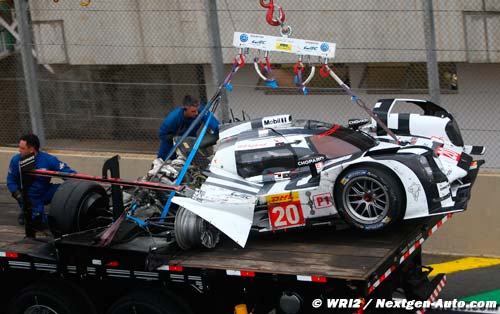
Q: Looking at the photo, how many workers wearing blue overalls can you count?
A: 2